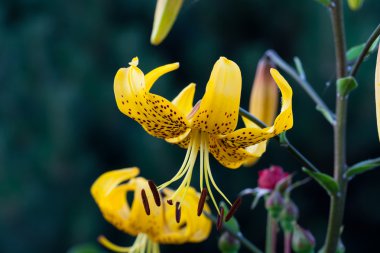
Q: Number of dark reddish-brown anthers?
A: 6